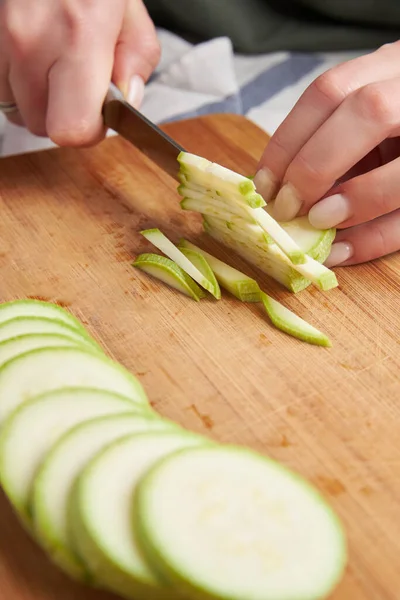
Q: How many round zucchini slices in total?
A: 8